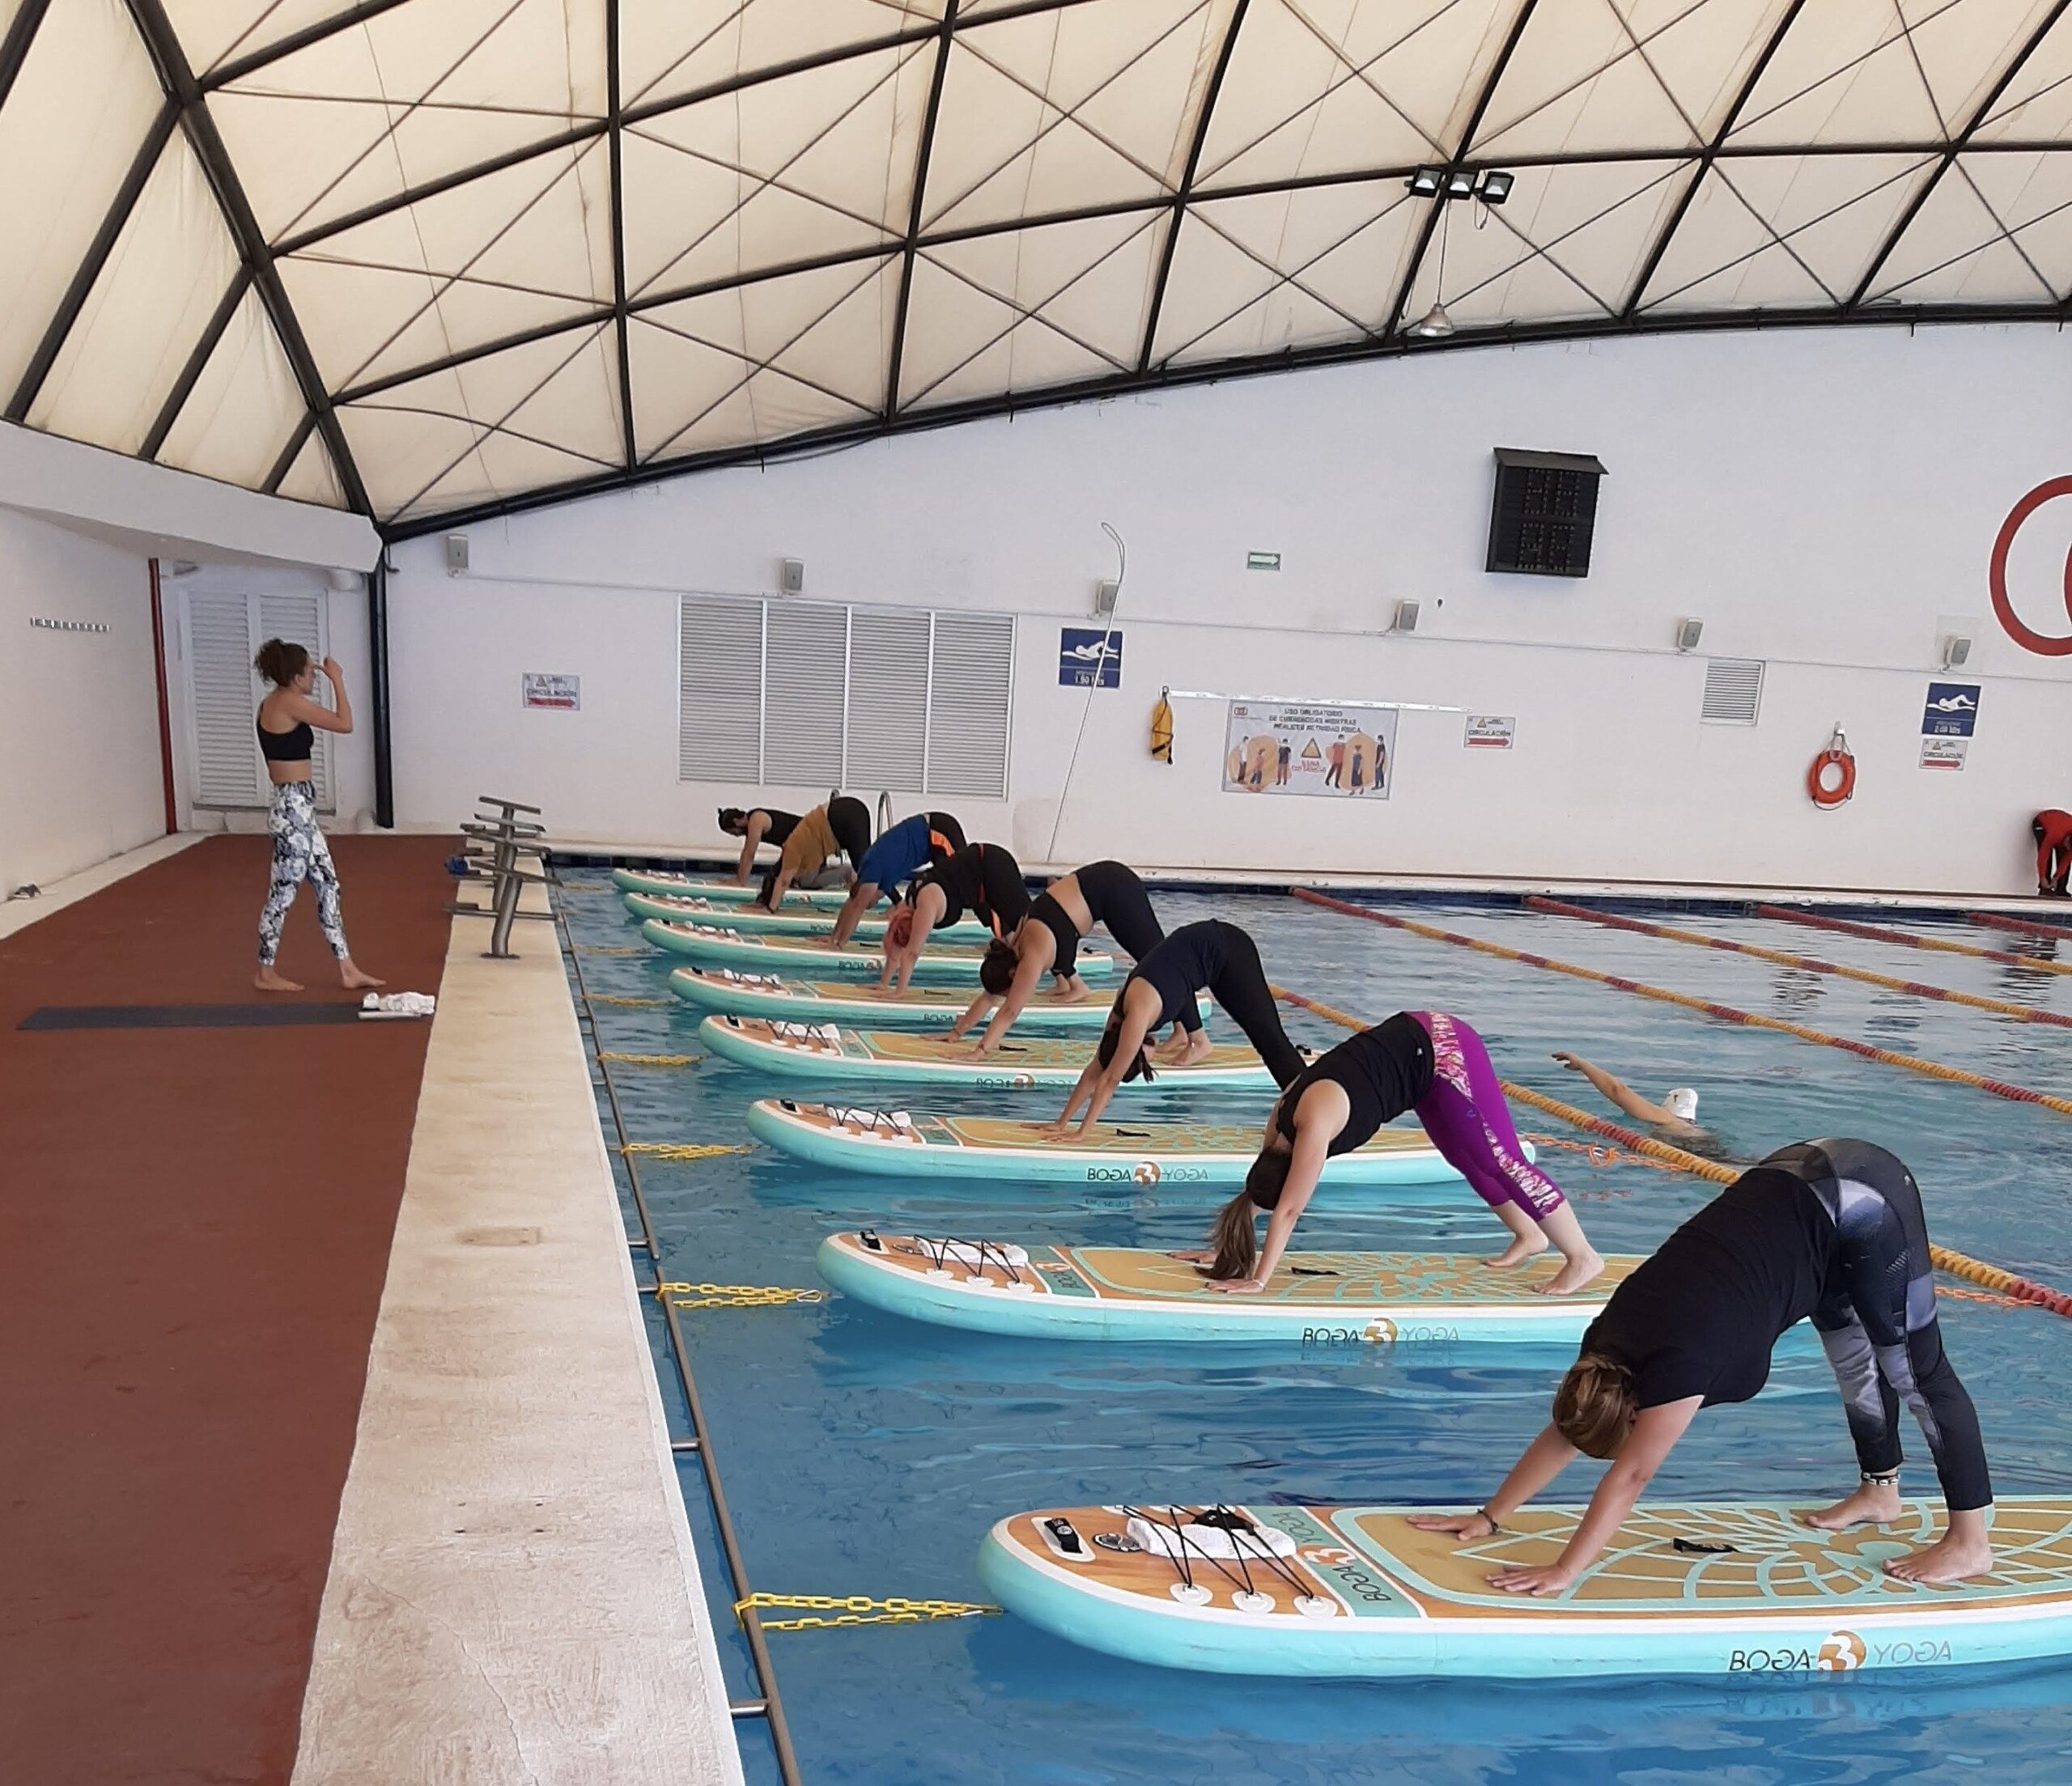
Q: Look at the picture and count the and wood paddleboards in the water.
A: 8